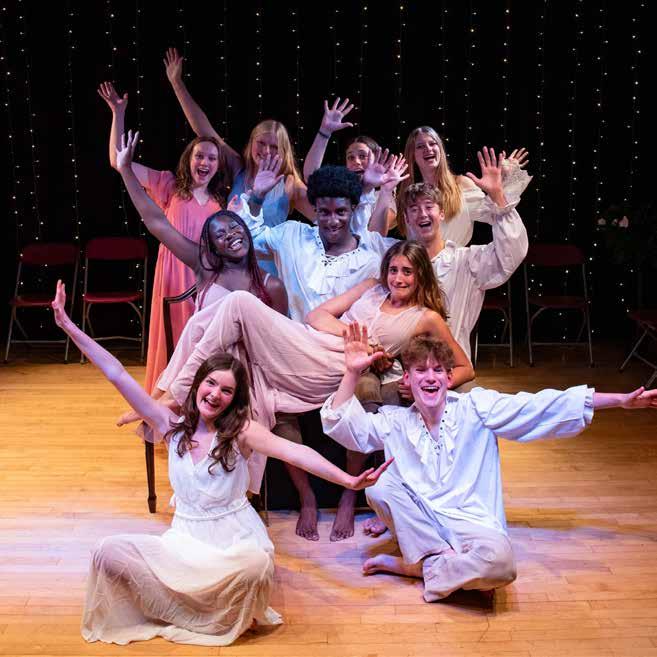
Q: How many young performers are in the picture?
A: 10